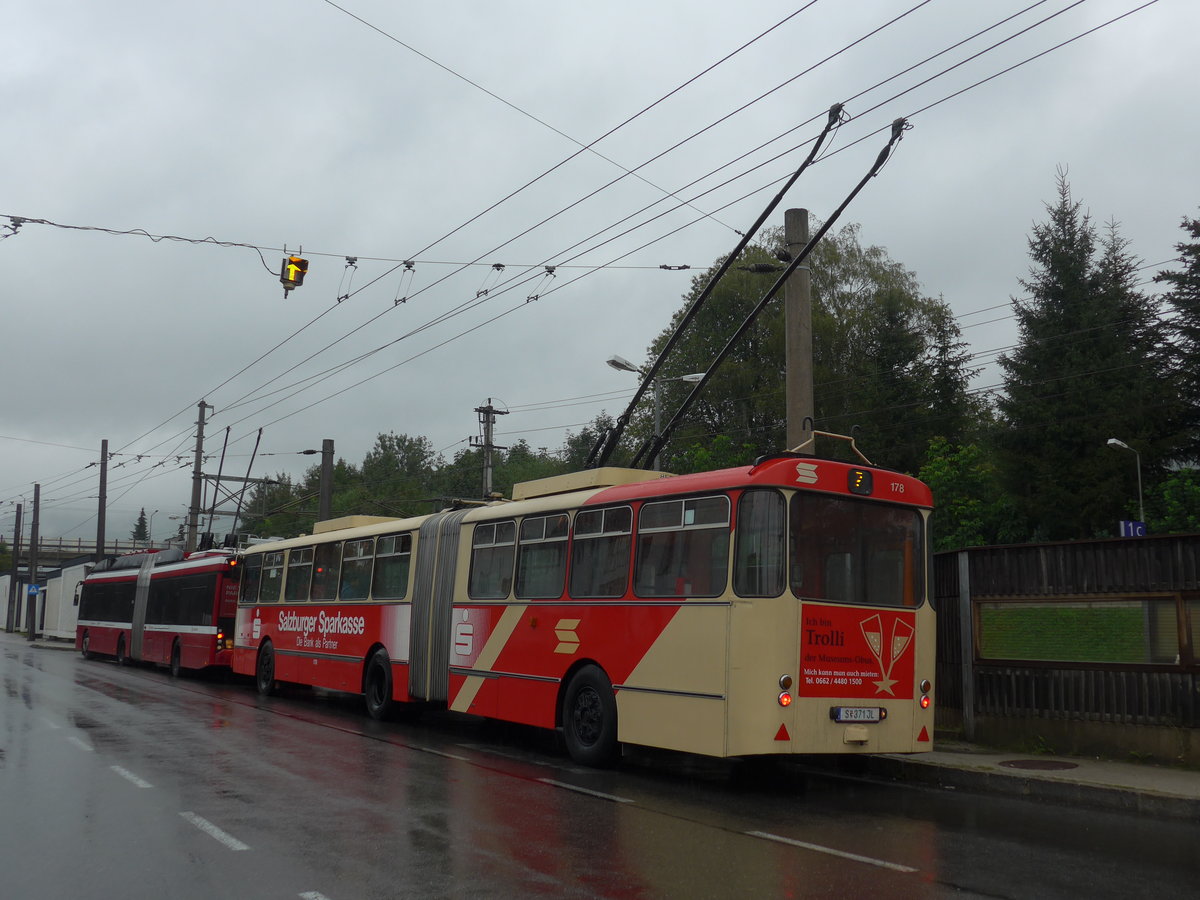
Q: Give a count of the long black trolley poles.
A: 4